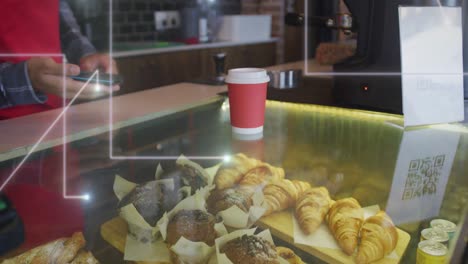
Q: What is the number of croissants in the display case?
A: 6